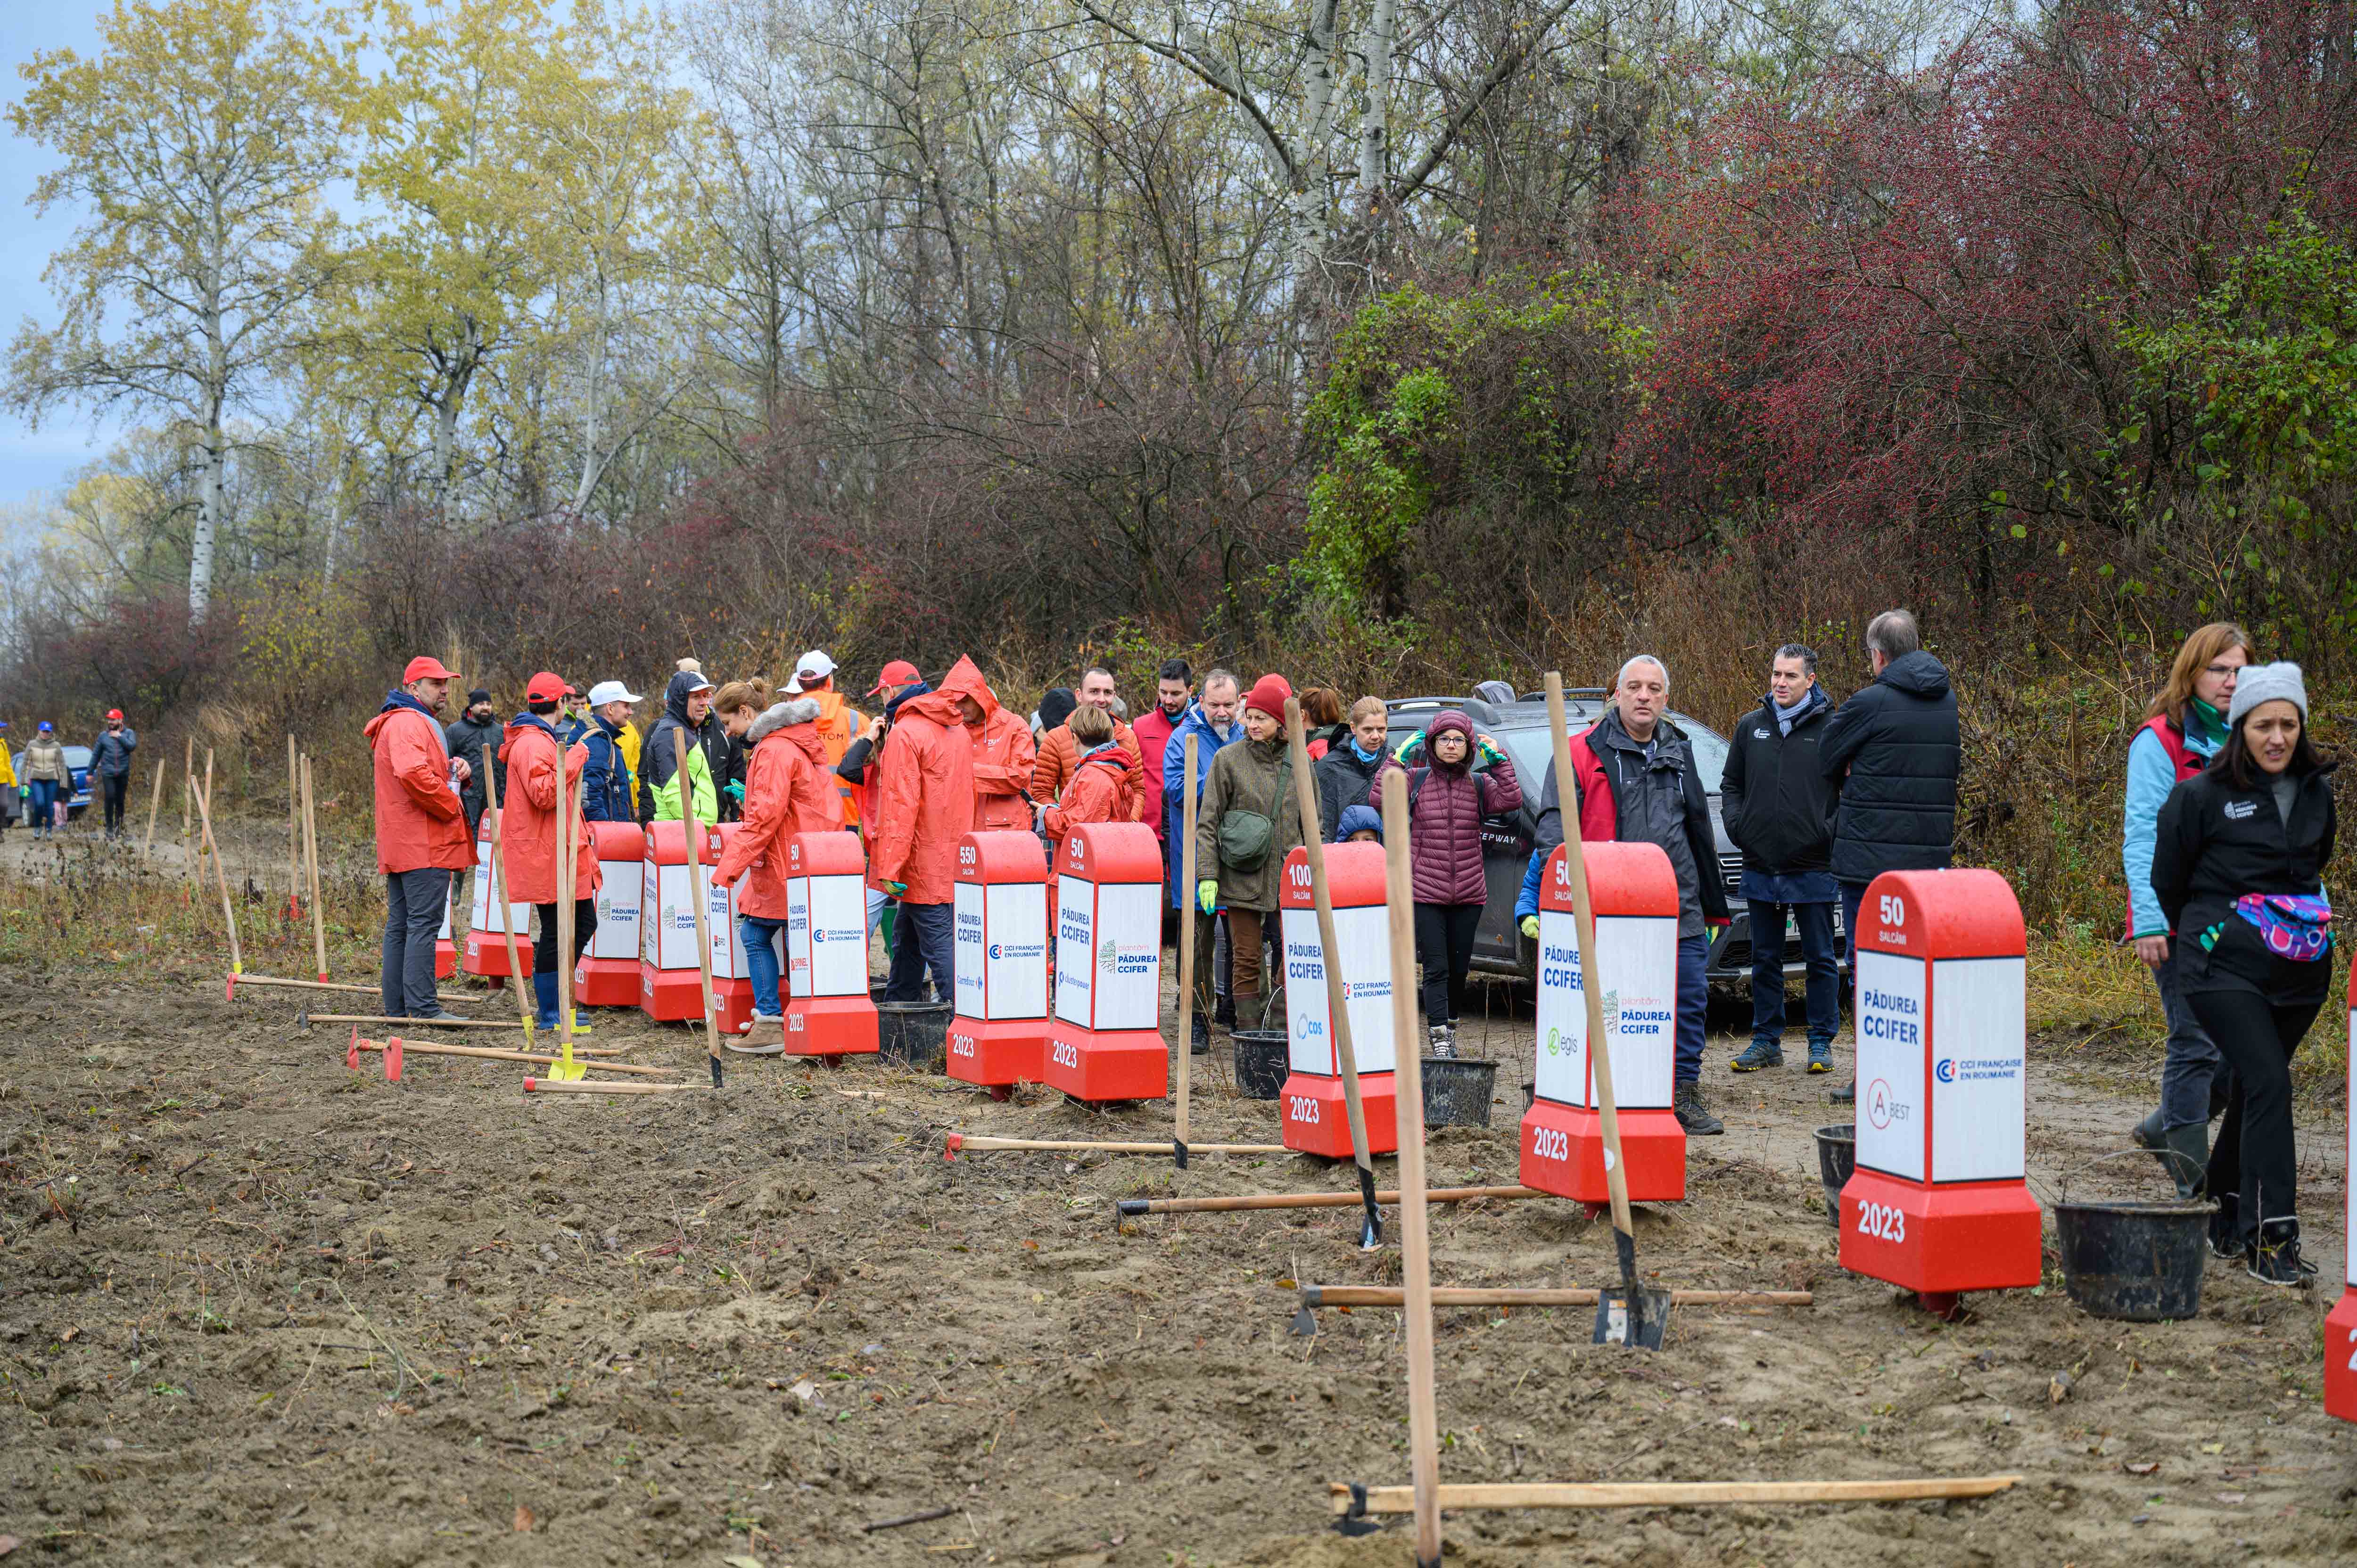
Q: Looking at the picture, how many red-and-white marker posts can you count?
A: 12